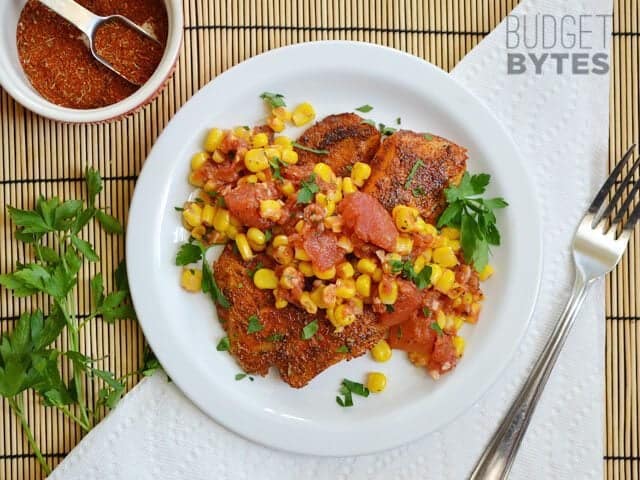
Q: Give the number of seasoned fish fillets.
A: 2